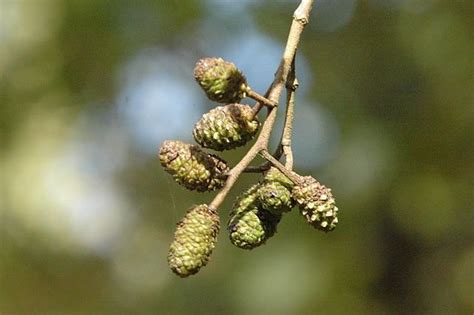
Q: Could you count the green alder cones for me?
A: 7